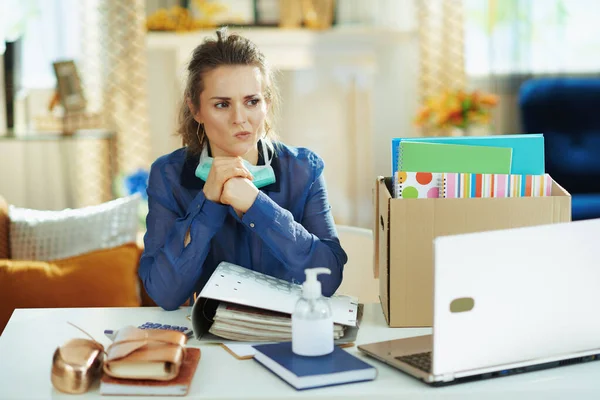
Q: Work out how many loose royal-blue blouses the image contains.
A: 1